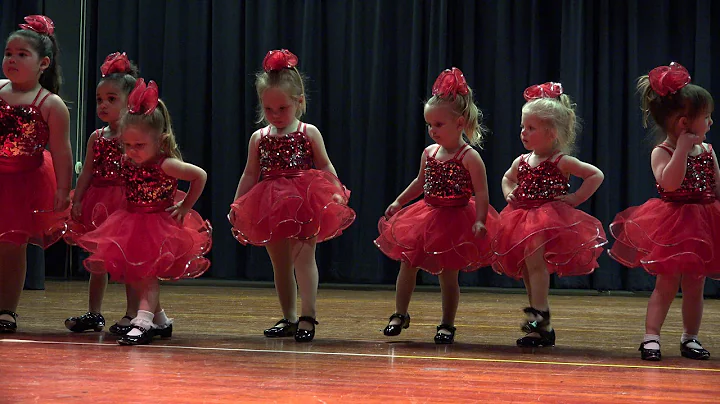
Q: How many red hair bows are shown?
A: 7